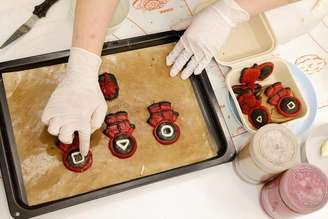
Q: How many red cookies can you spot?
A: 7